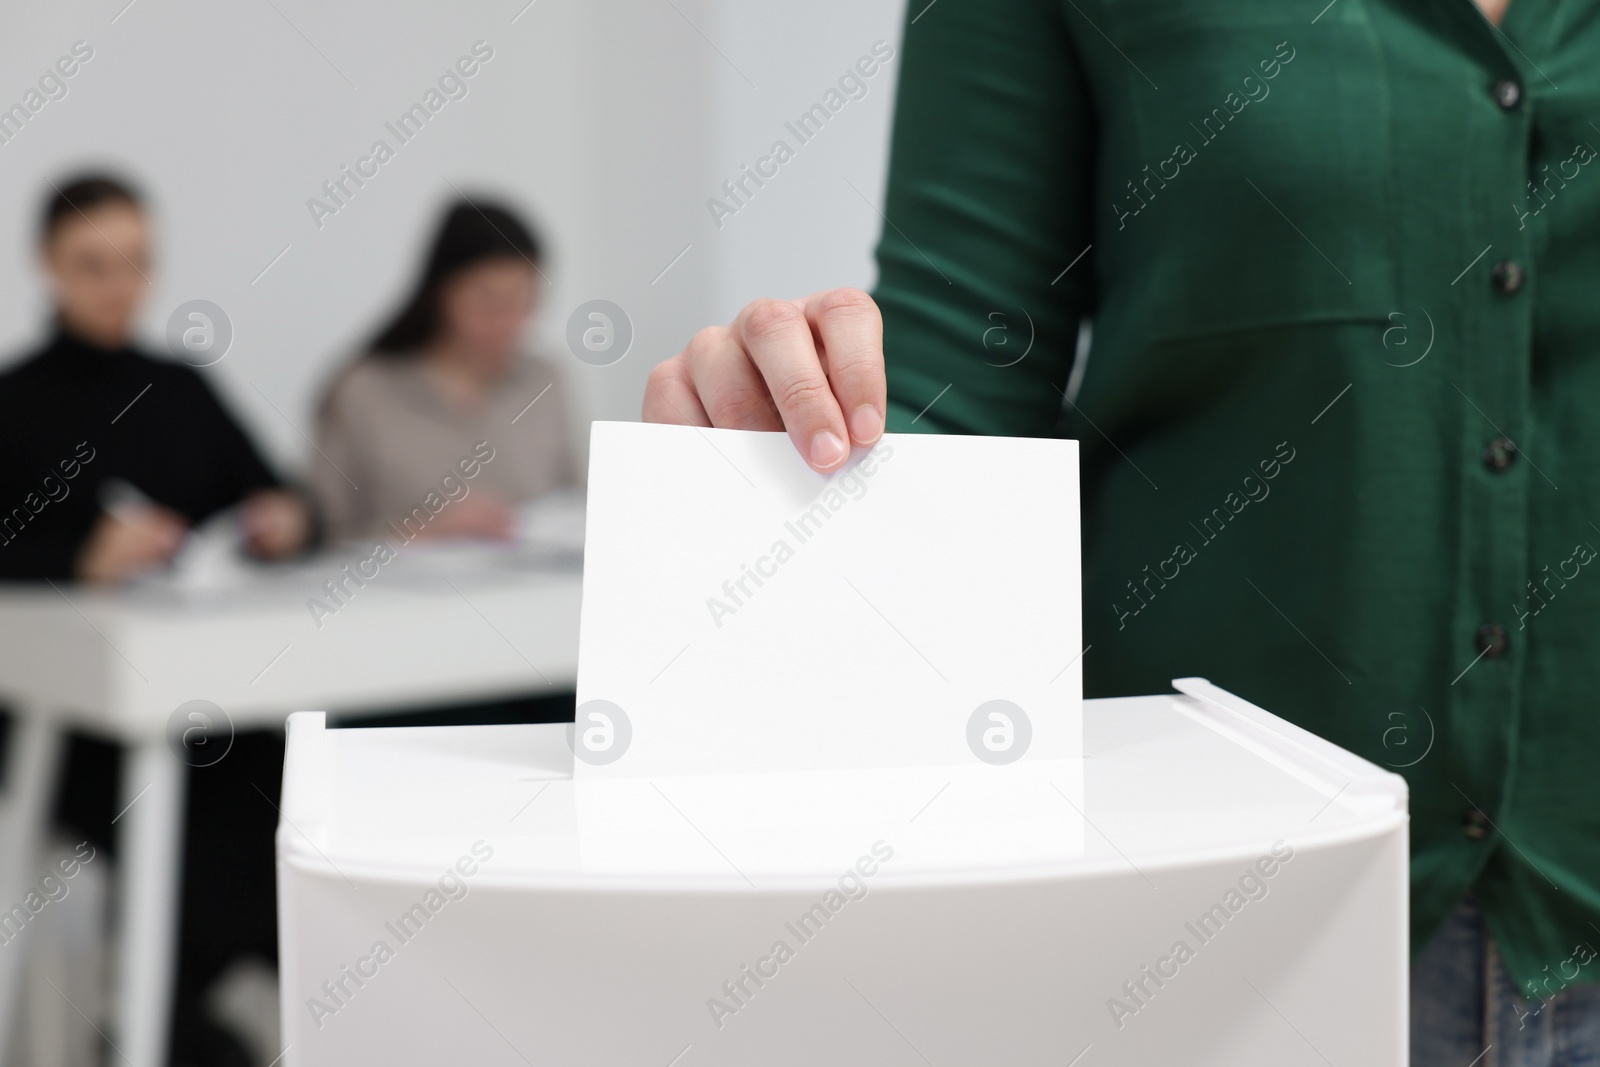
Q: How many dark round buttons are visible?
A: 5